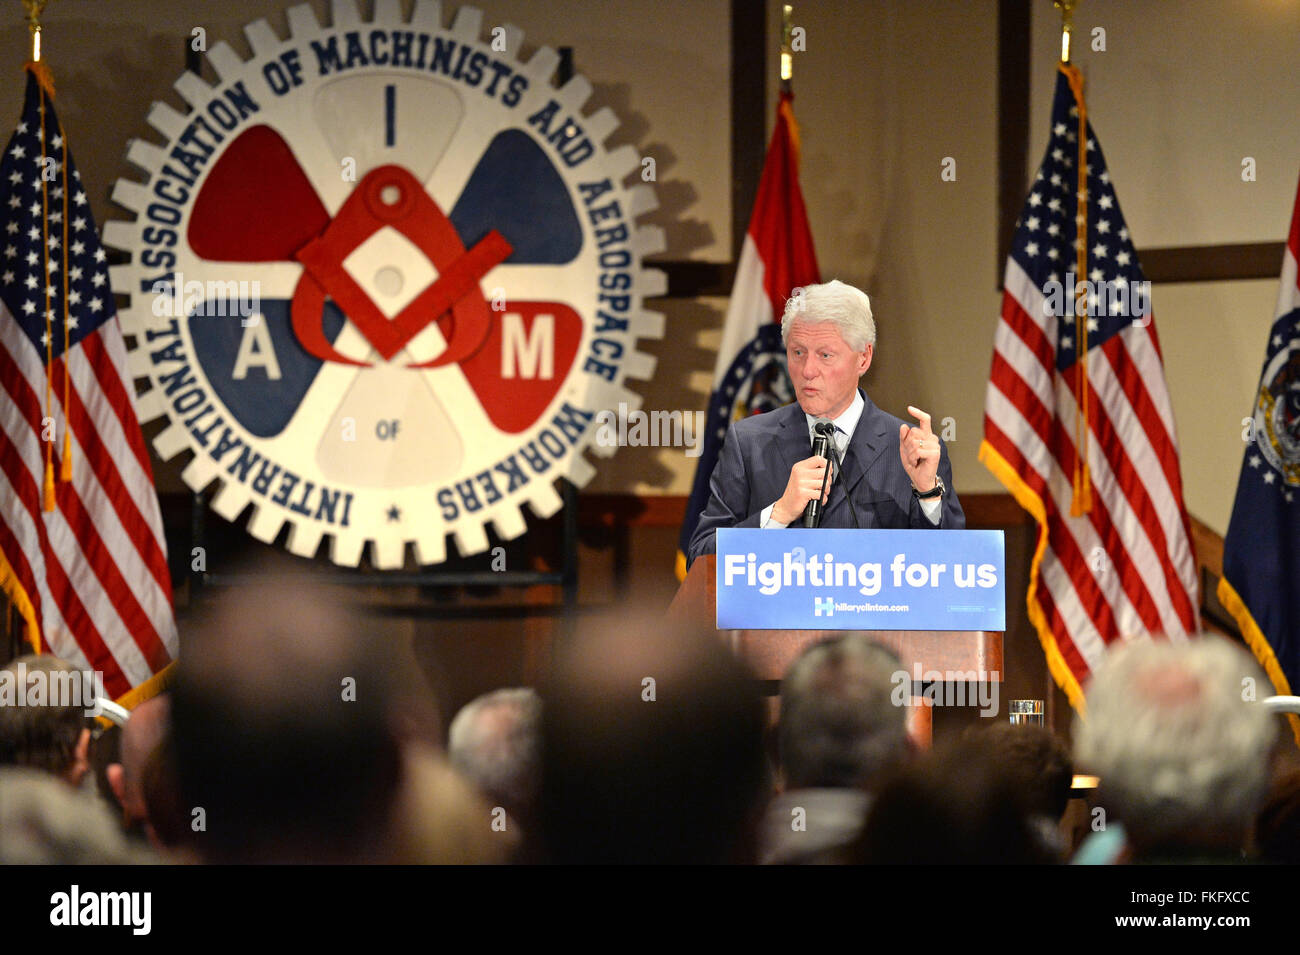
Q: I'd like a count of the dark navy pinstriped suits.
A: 1